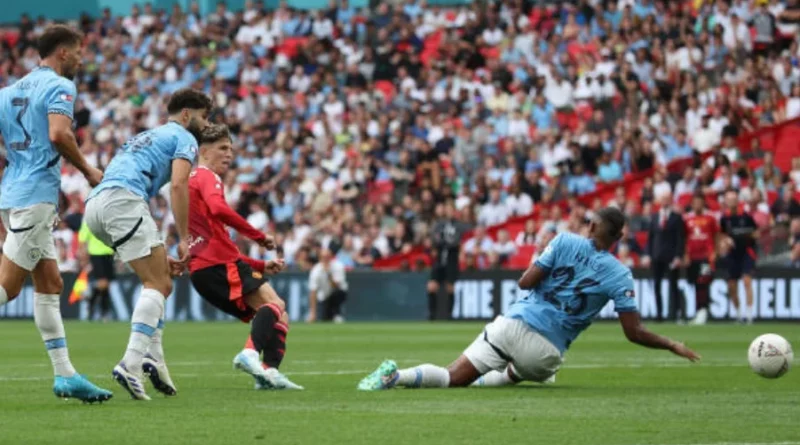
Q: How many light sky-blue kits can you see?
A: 3